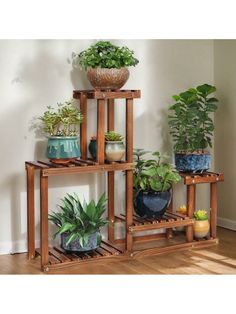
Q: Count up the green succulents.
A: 2